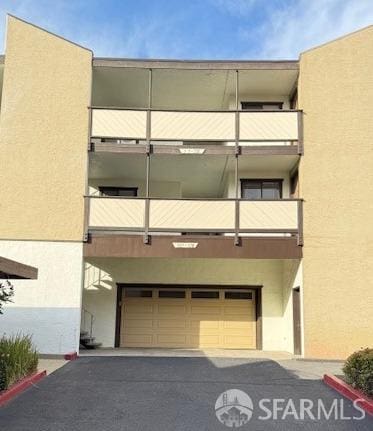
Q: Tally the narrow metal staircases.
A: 1